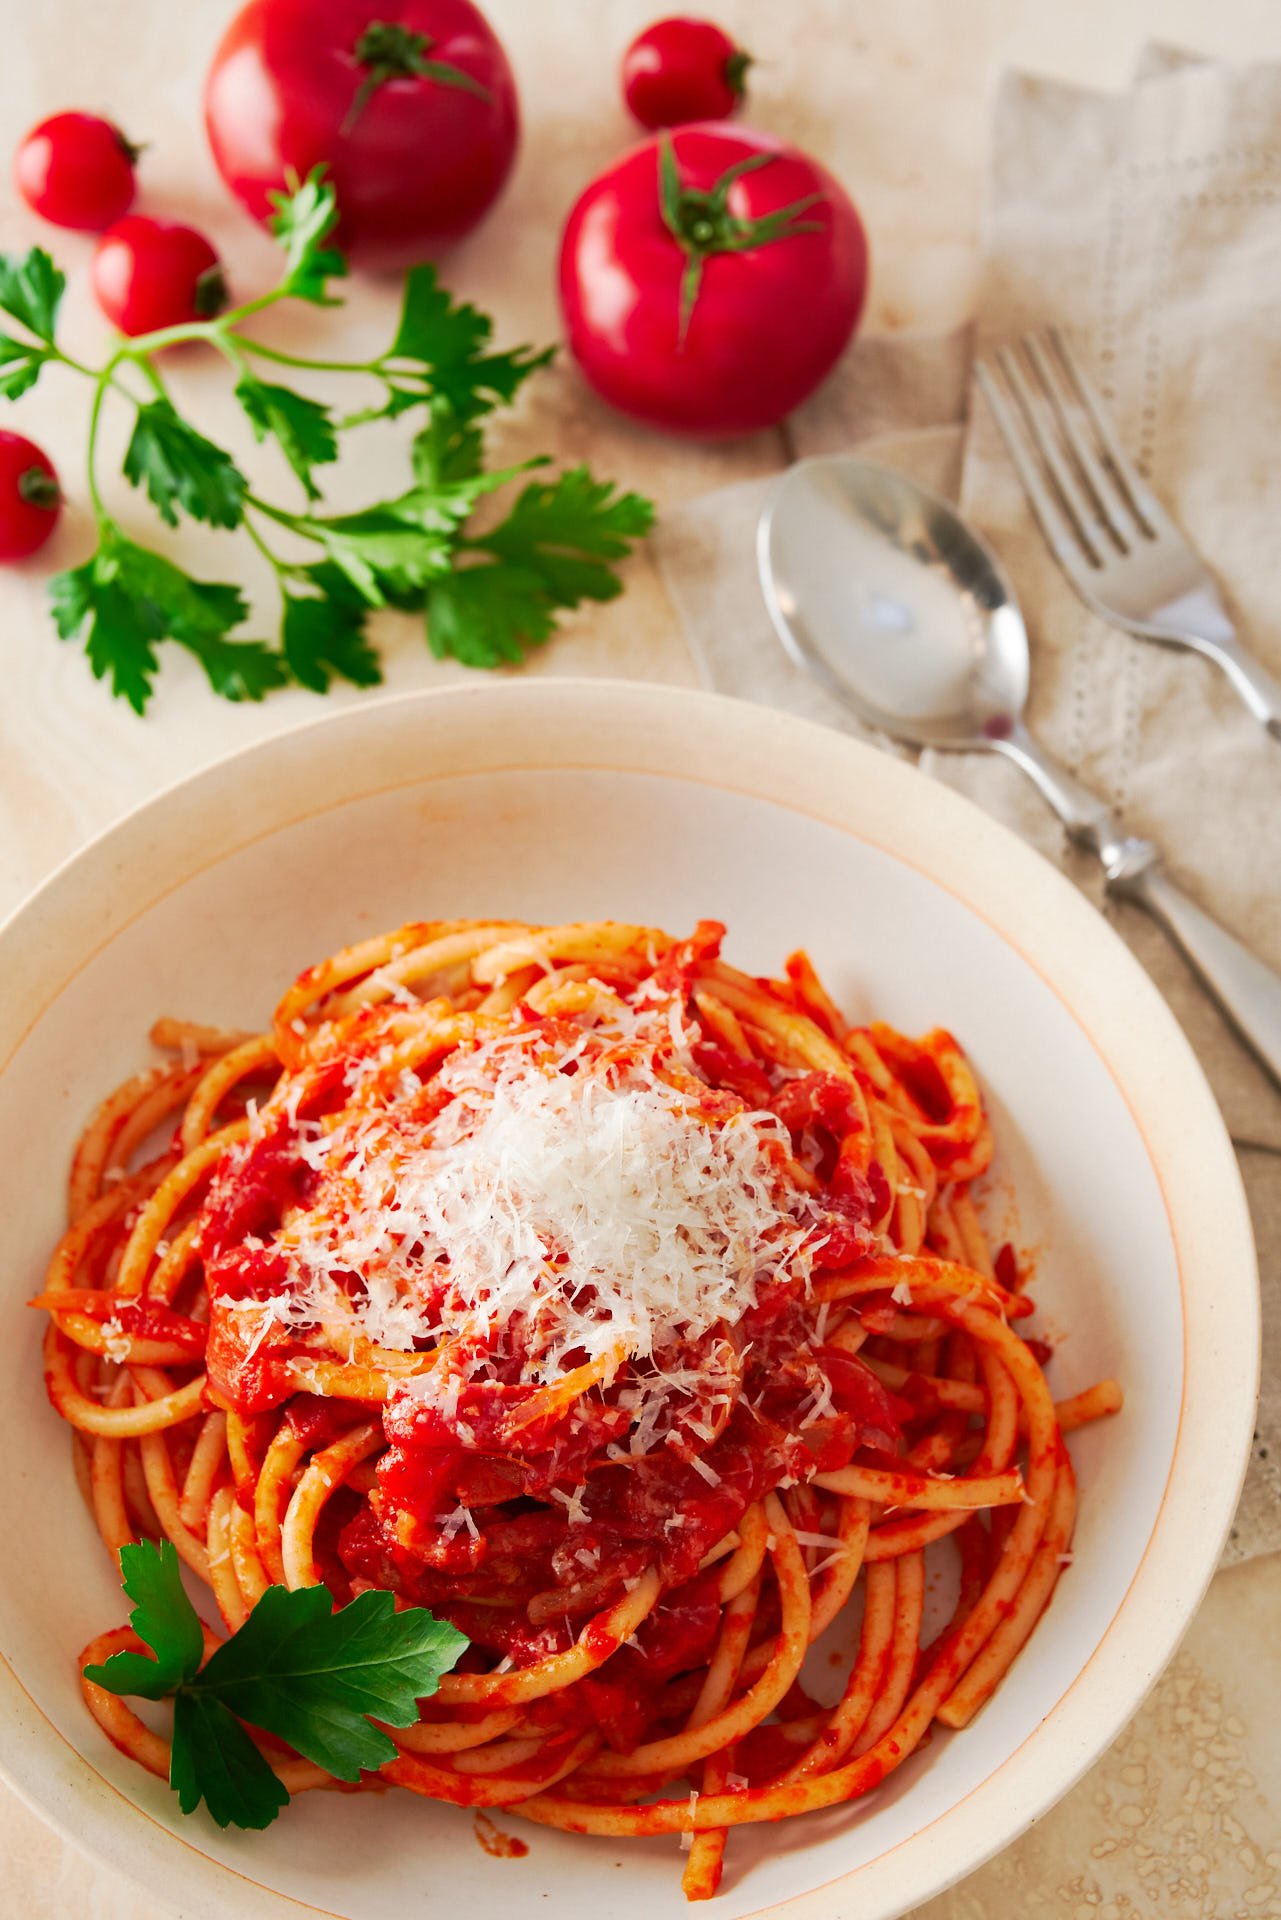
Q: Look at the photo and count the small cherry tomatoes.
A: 4